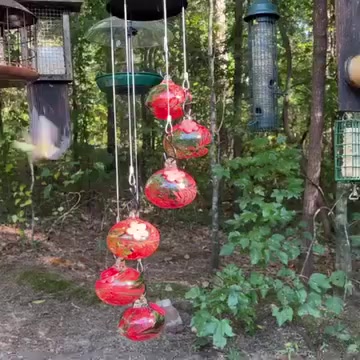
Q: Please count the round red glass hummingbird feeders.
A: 6